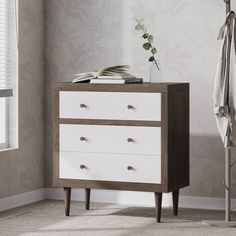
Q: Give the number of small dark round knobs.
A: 6